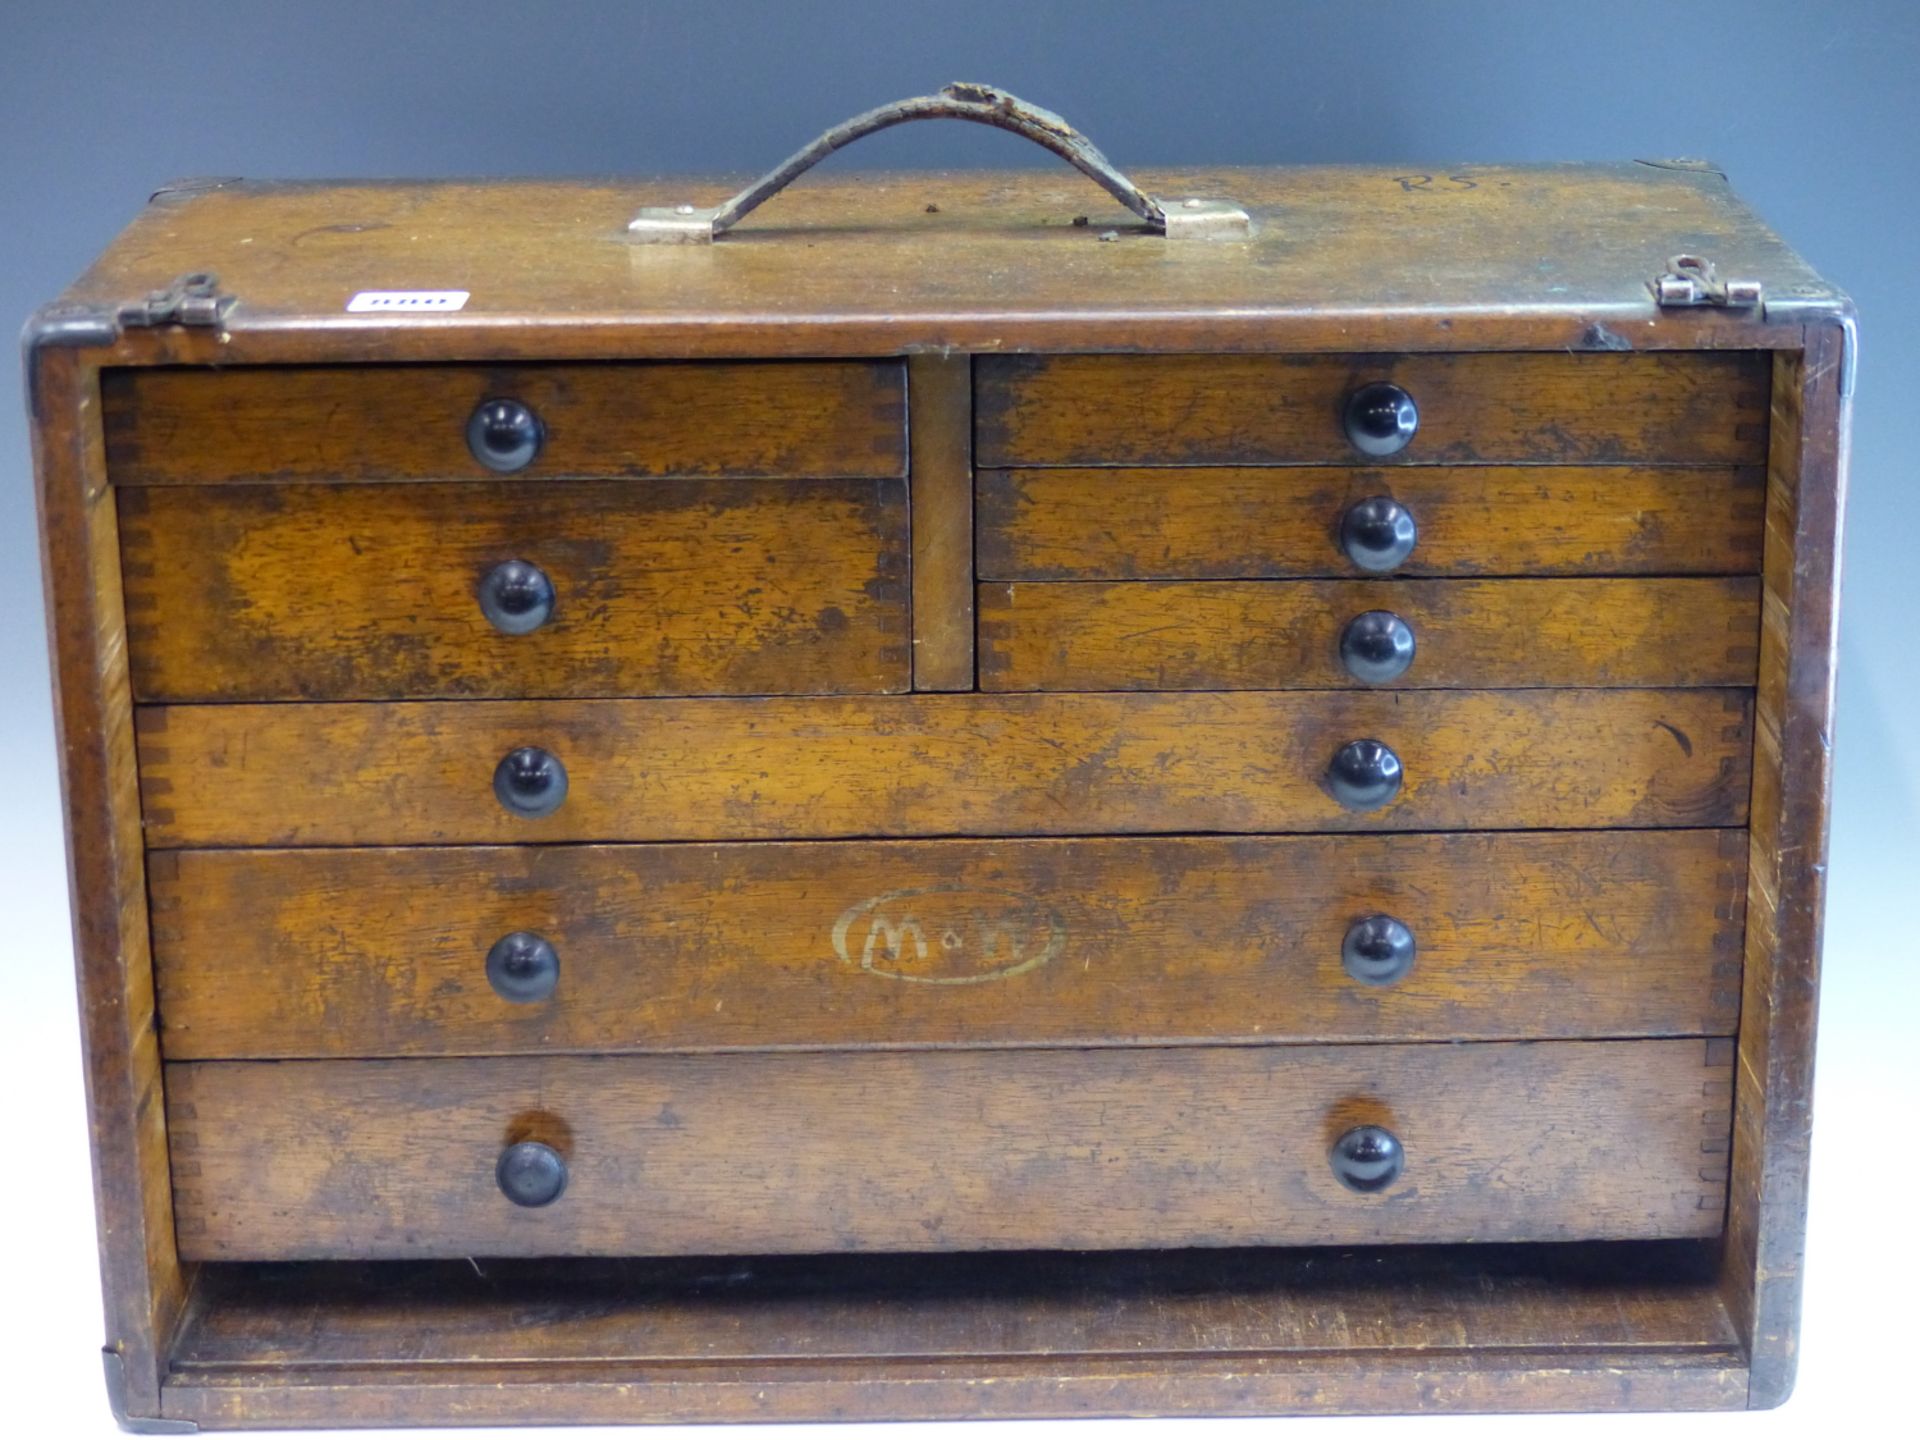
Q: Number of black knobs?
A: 11